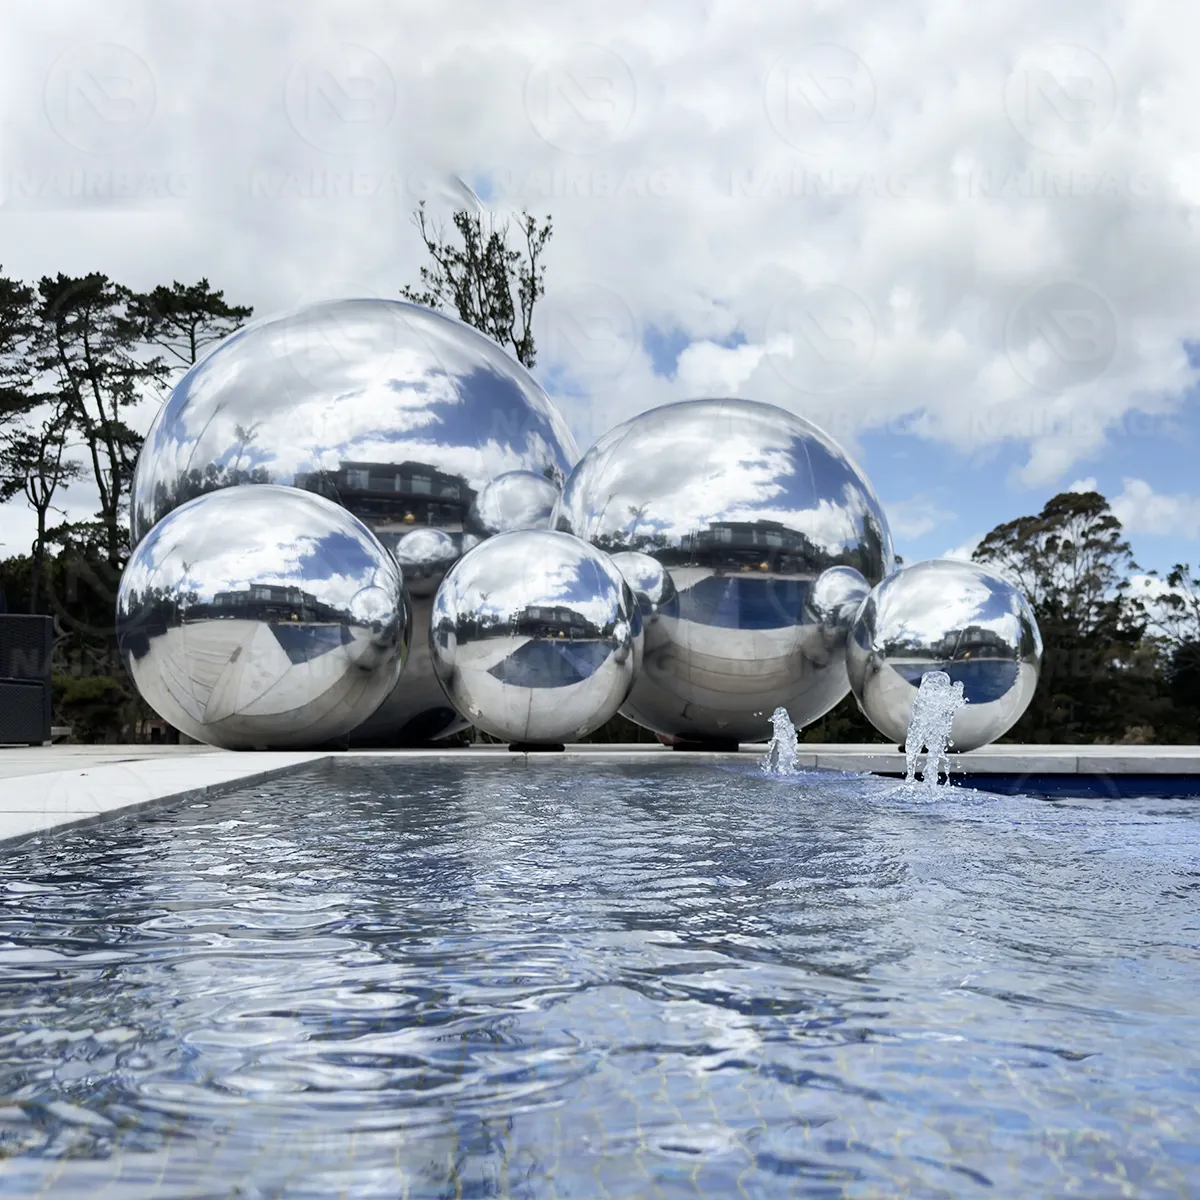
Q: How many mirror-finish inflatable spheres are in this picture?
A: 5